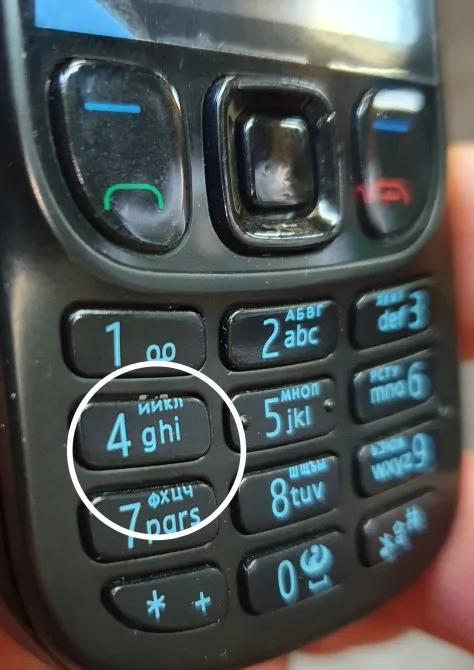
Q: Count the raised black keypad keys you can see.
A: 12